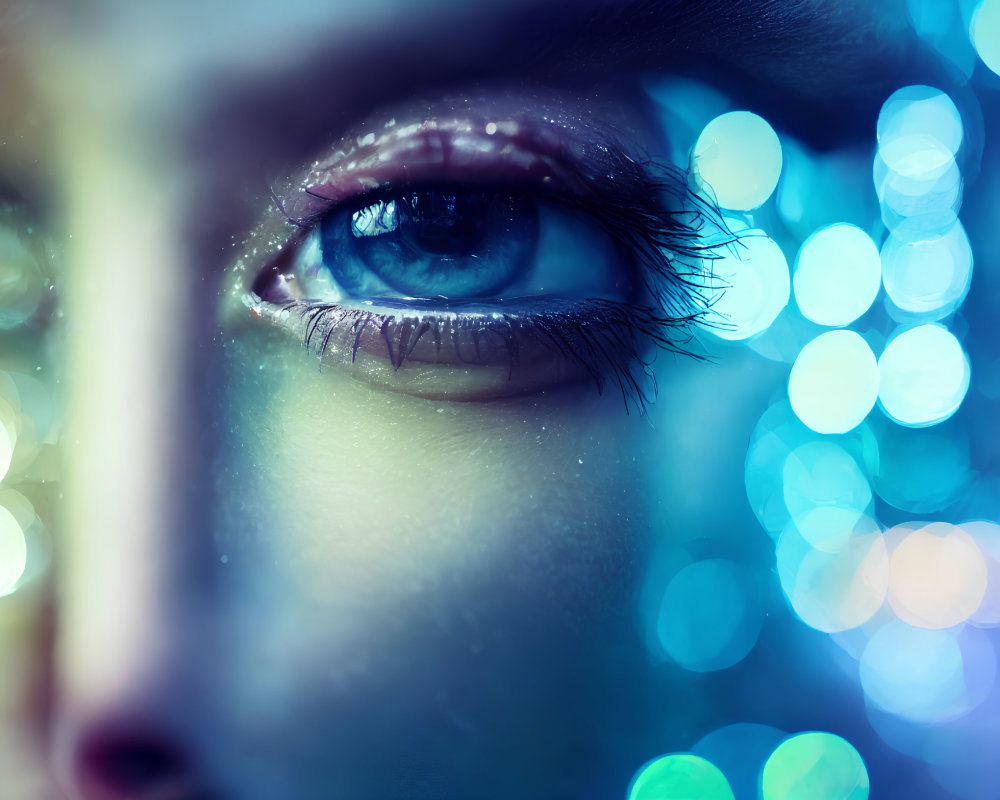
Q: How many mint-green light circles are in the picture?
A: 2